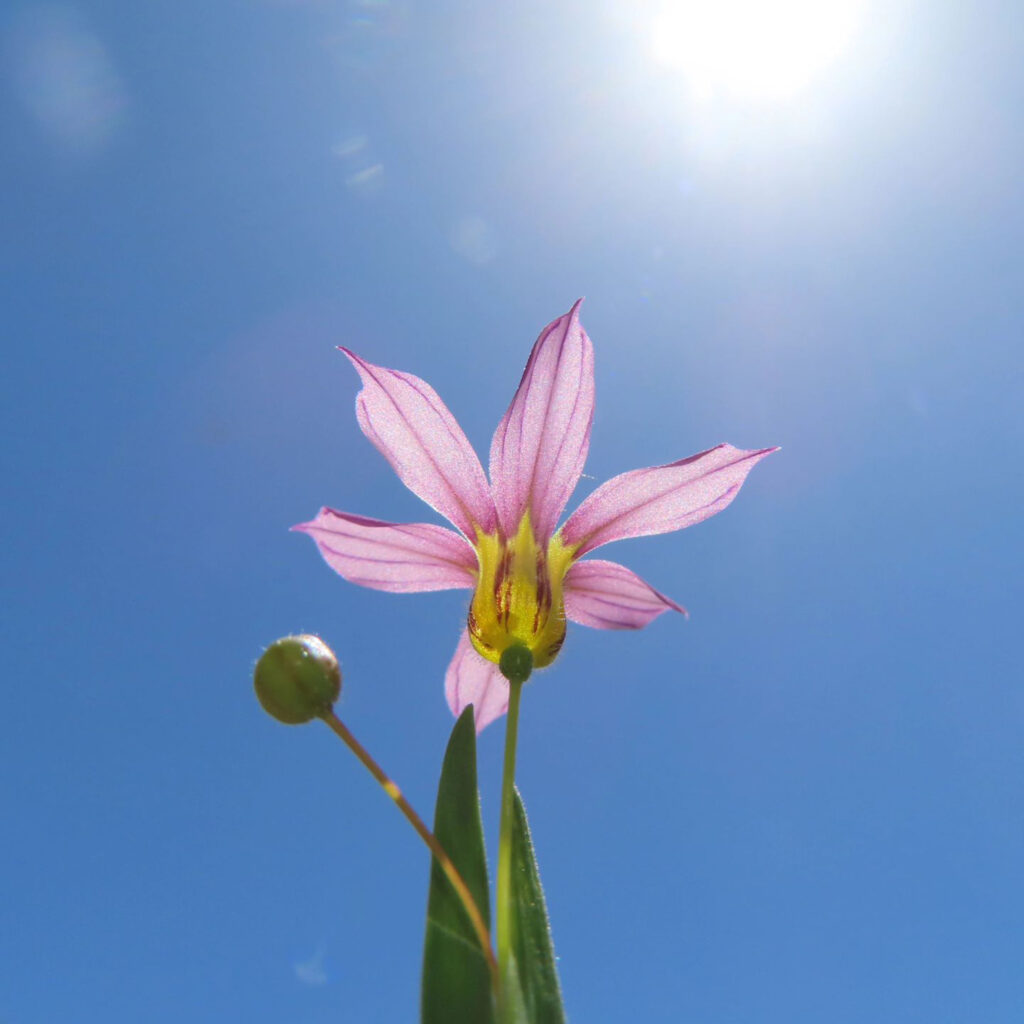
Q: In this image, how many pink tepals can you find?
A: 6